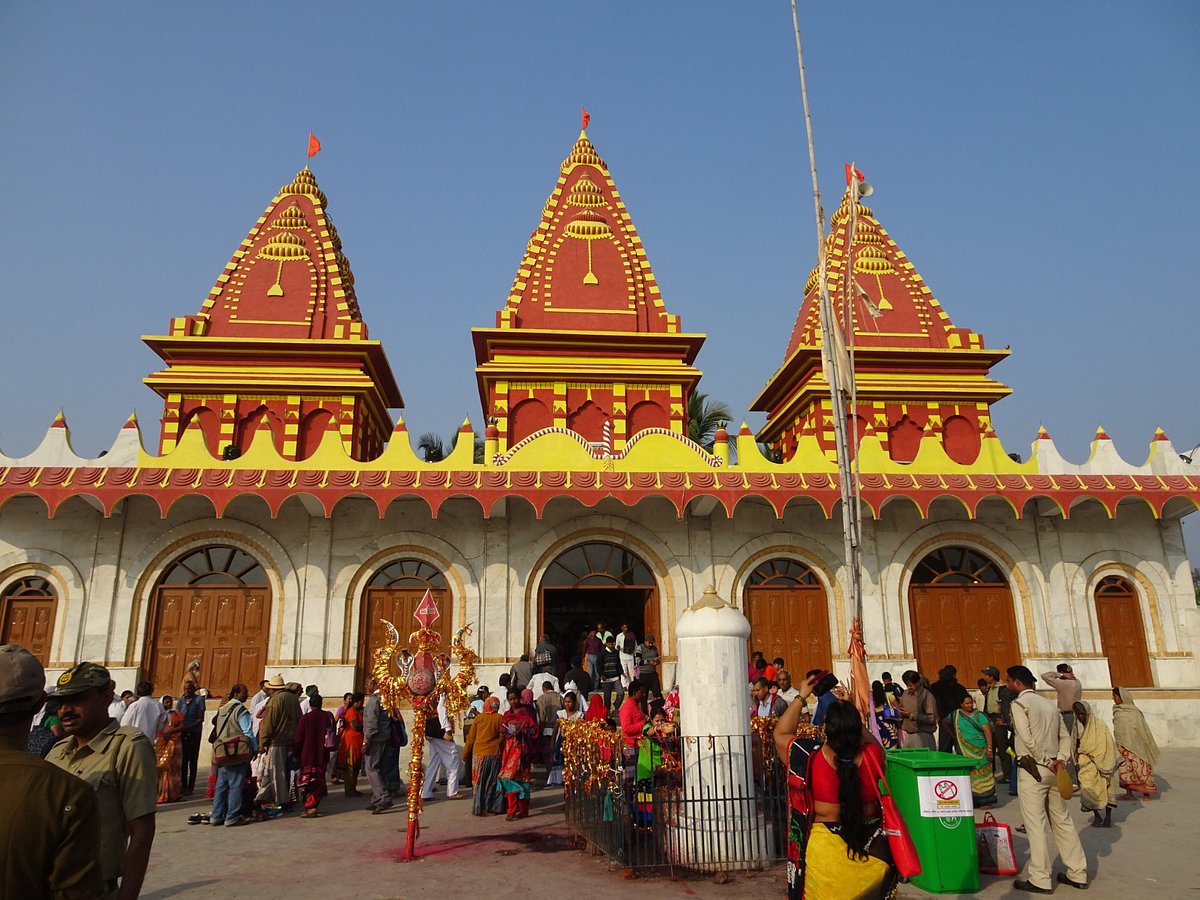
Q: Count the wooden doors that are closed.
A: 6